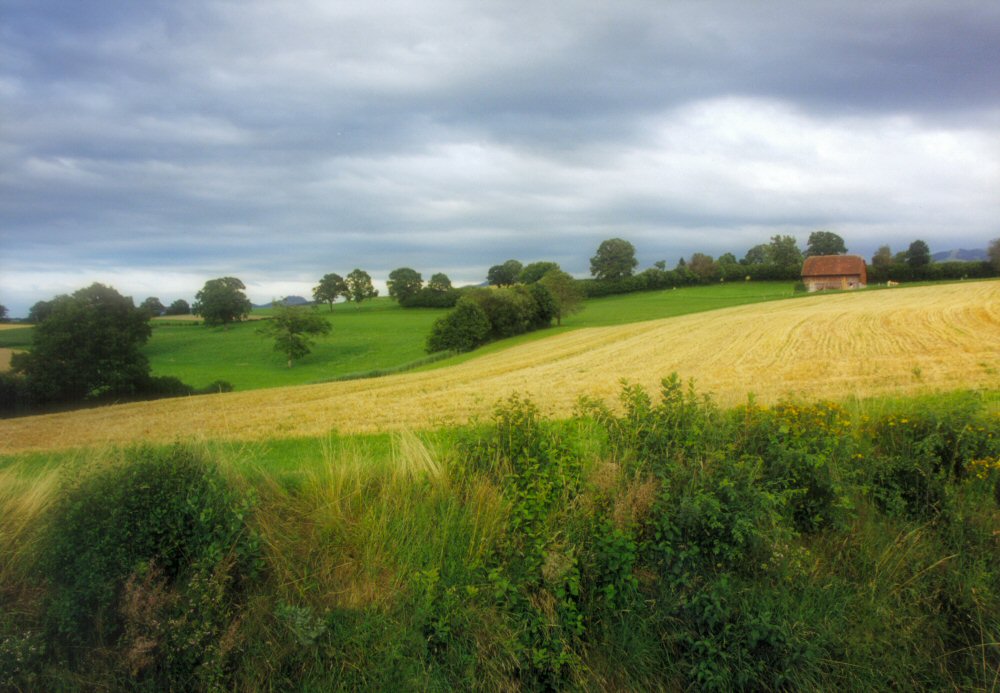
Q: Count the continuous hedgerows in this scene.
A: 1